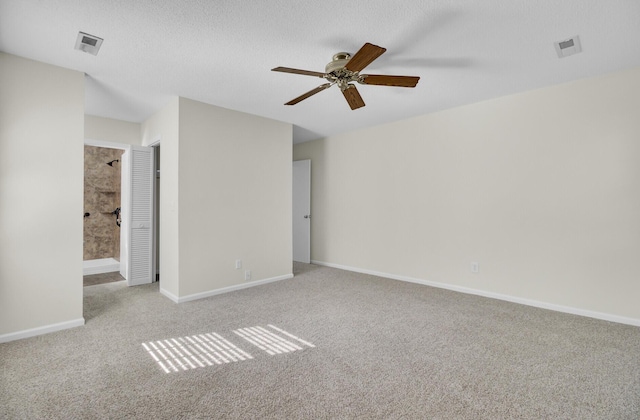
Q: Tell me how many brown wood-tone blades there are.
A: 5